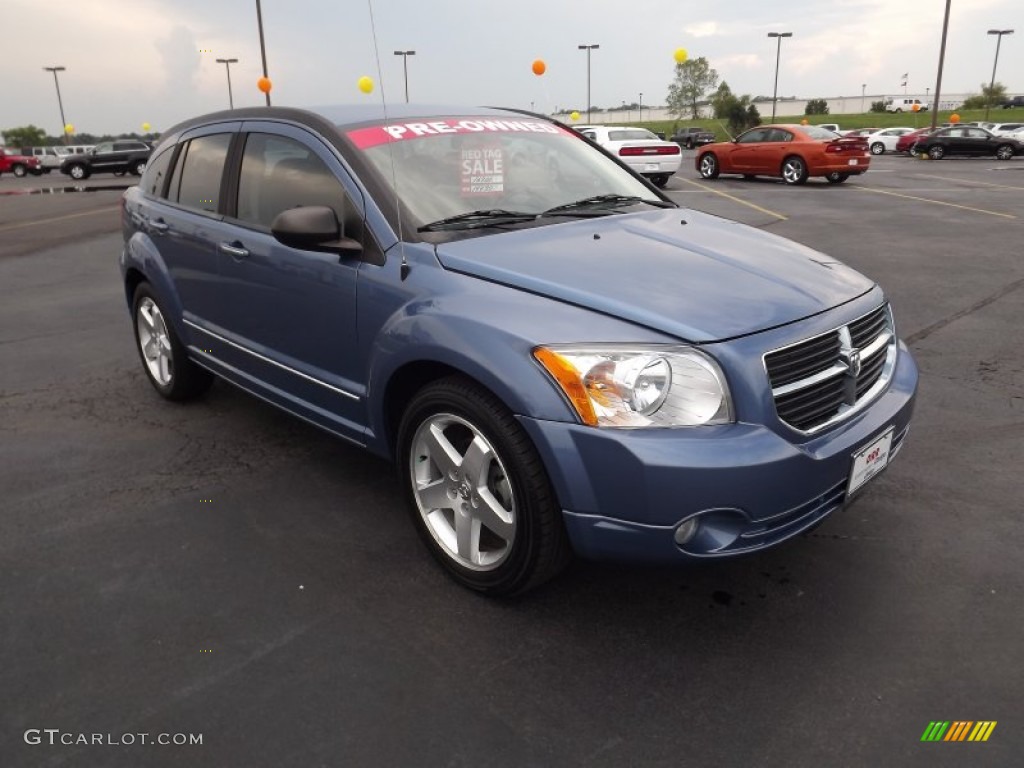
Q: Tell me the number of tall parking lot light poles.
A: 8